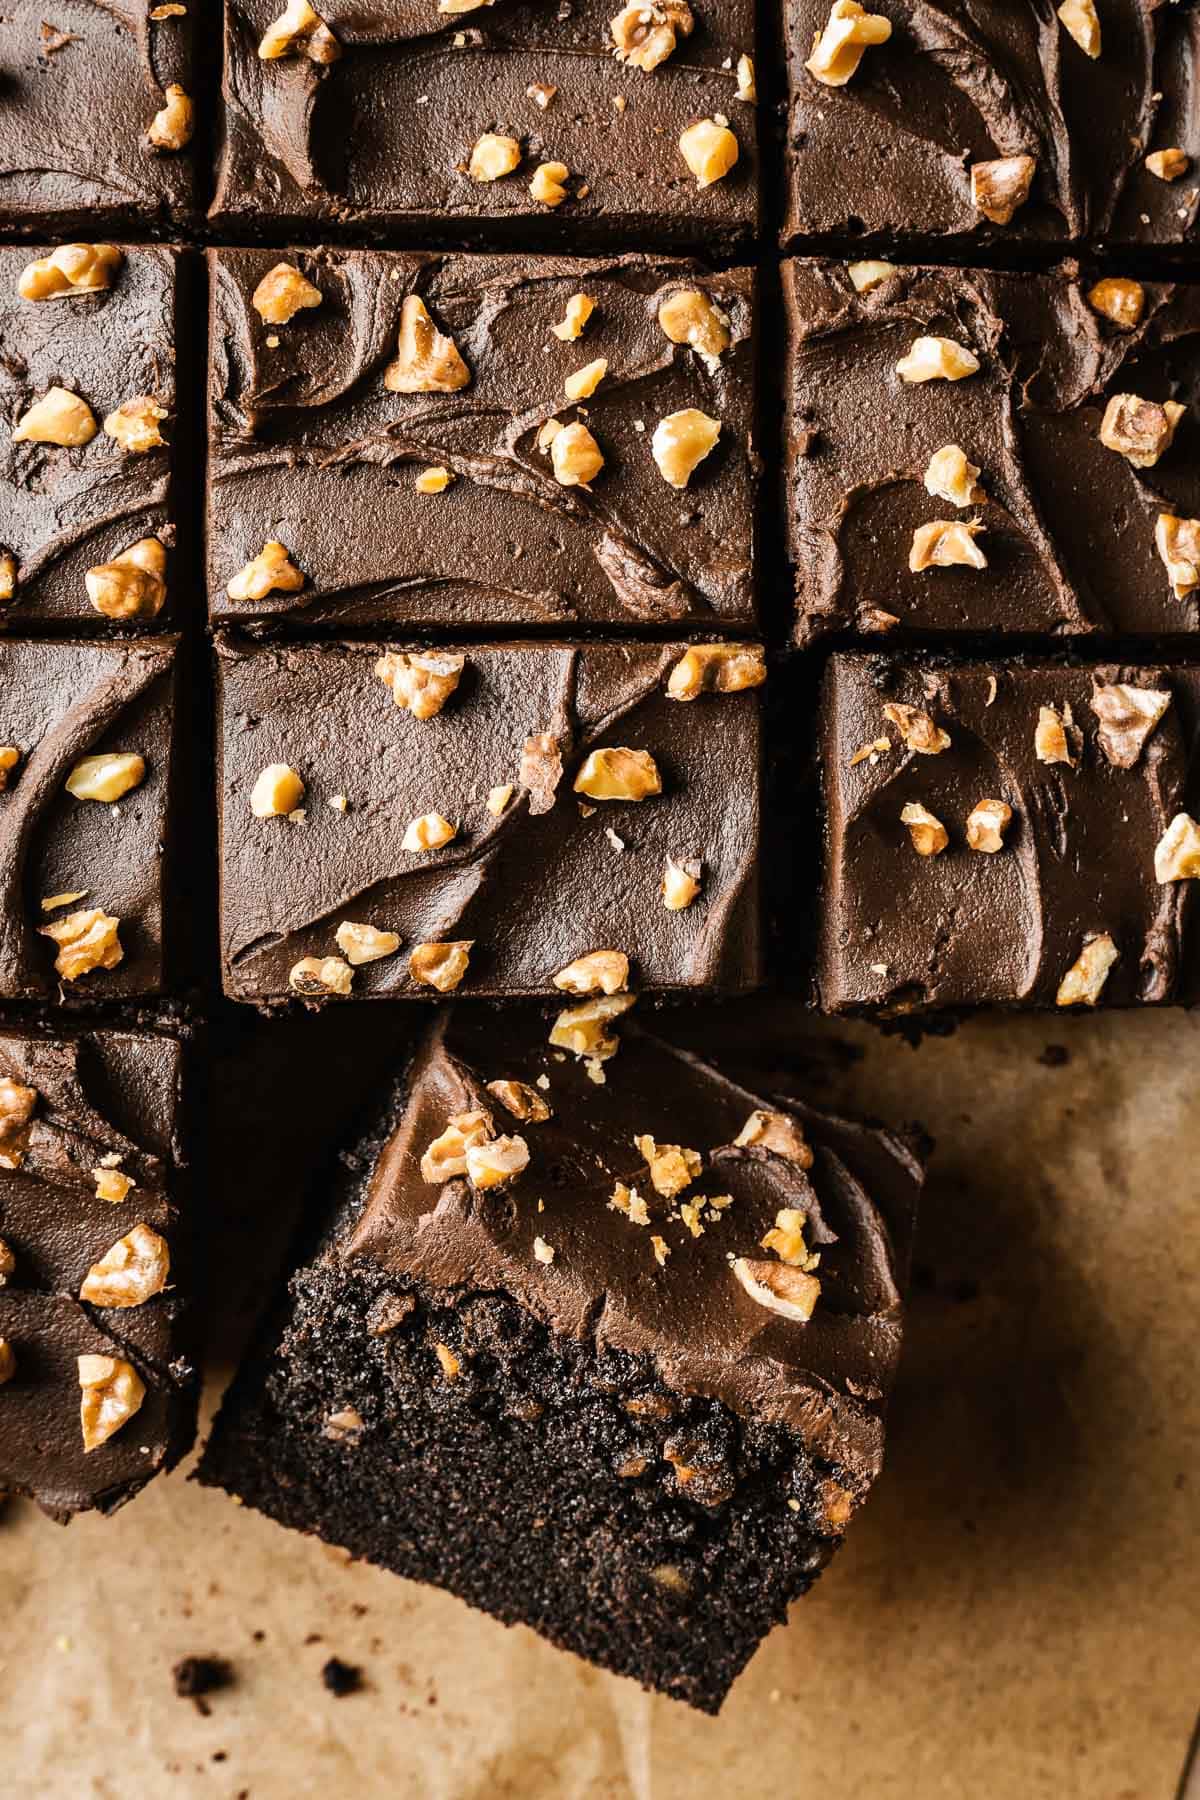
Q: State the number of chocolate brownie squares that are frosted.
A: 11